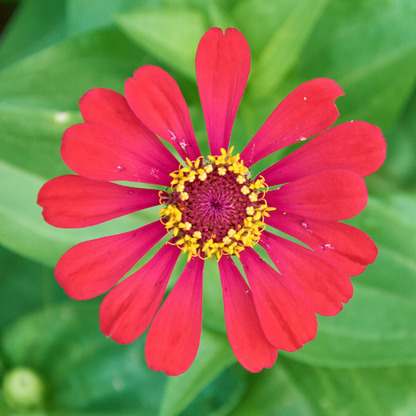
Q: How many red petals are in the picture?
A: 15